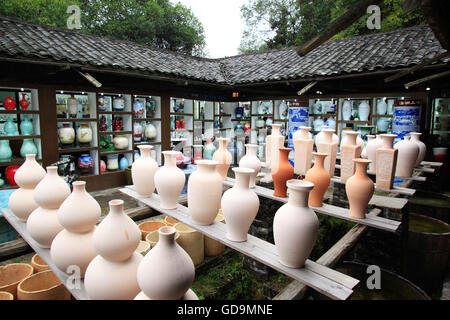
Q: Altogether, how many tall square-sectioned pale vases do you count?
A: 5